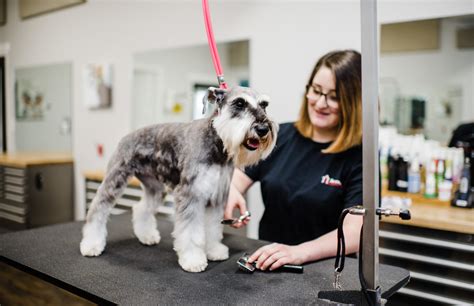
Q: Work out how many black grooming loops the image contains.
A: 1